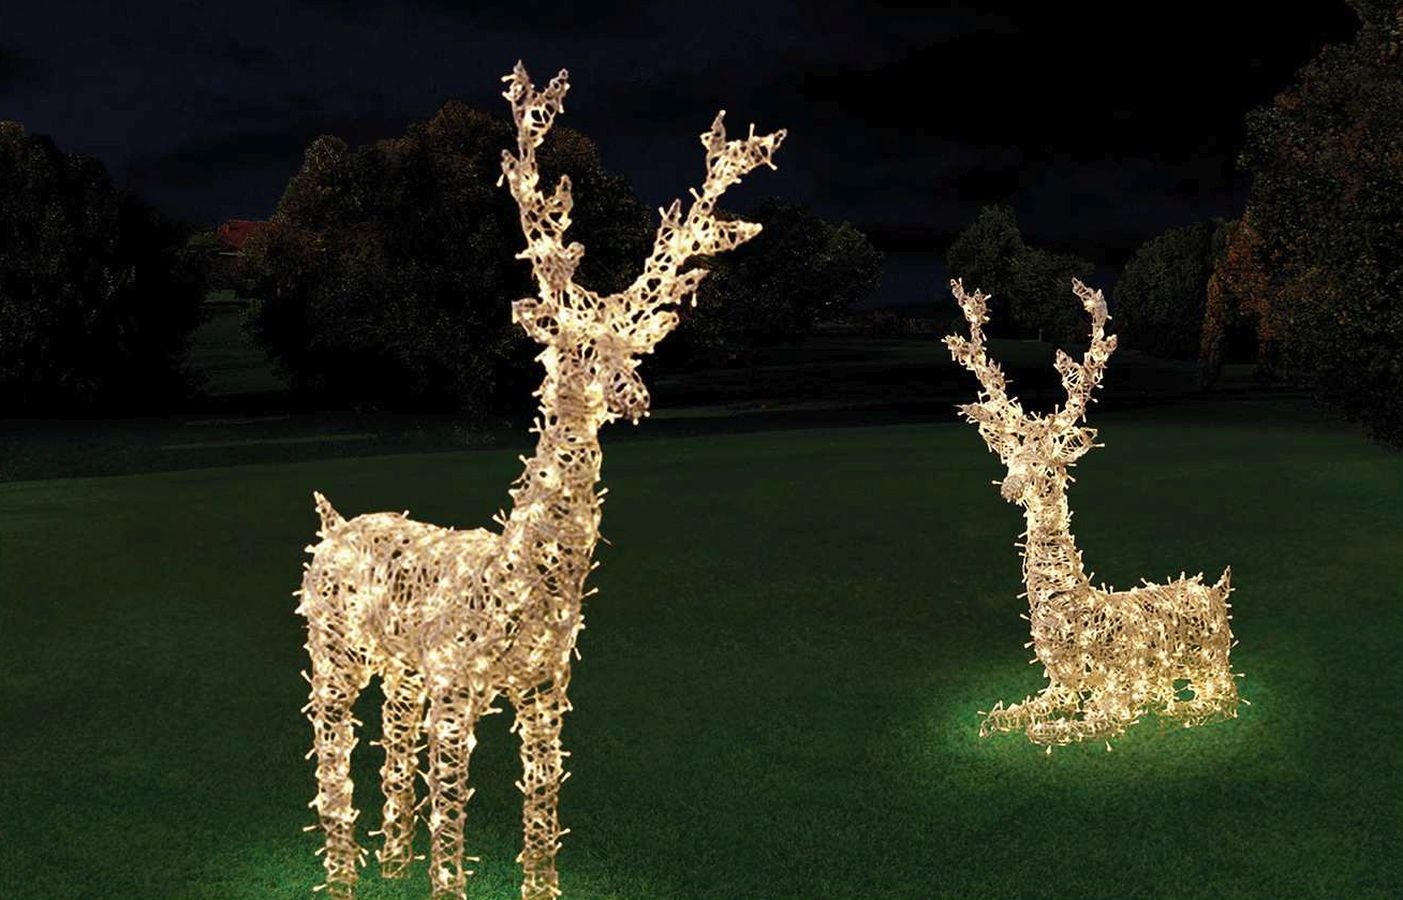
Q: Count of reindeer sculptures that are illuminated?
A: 2